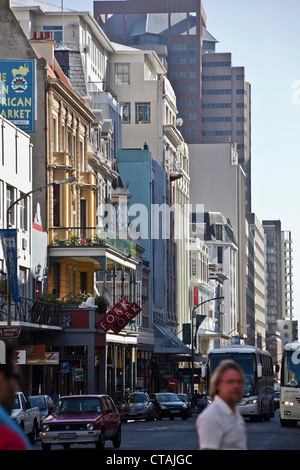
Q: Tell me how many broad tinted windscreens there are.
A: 2